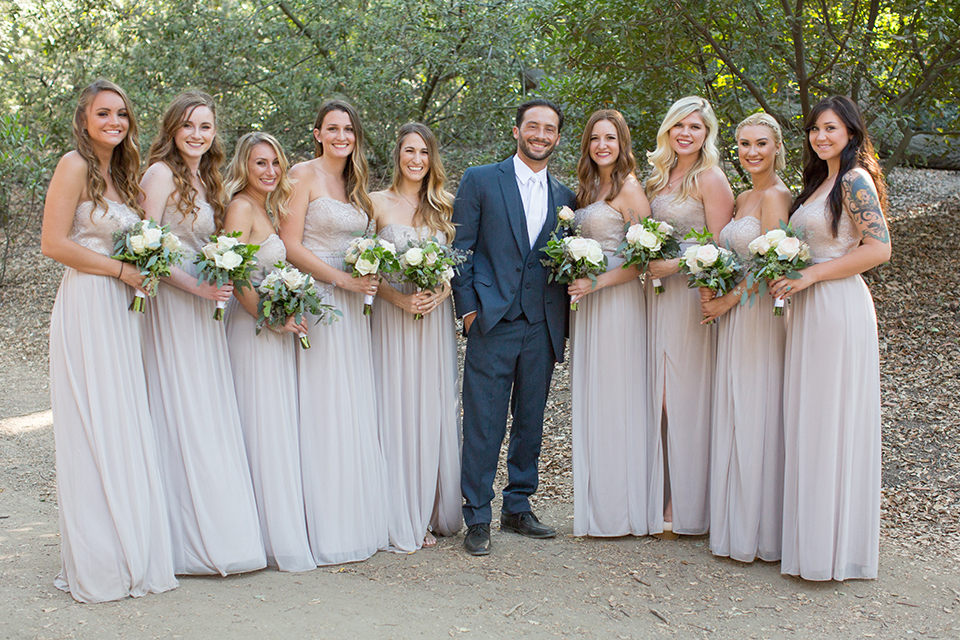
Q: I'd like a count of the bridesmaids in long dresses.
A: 9